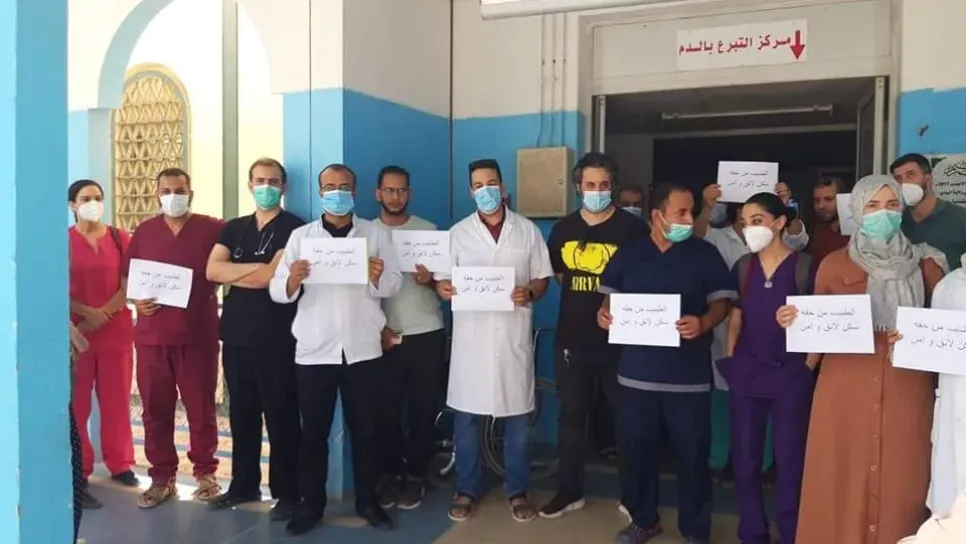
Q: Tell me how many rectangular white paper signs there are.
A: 9